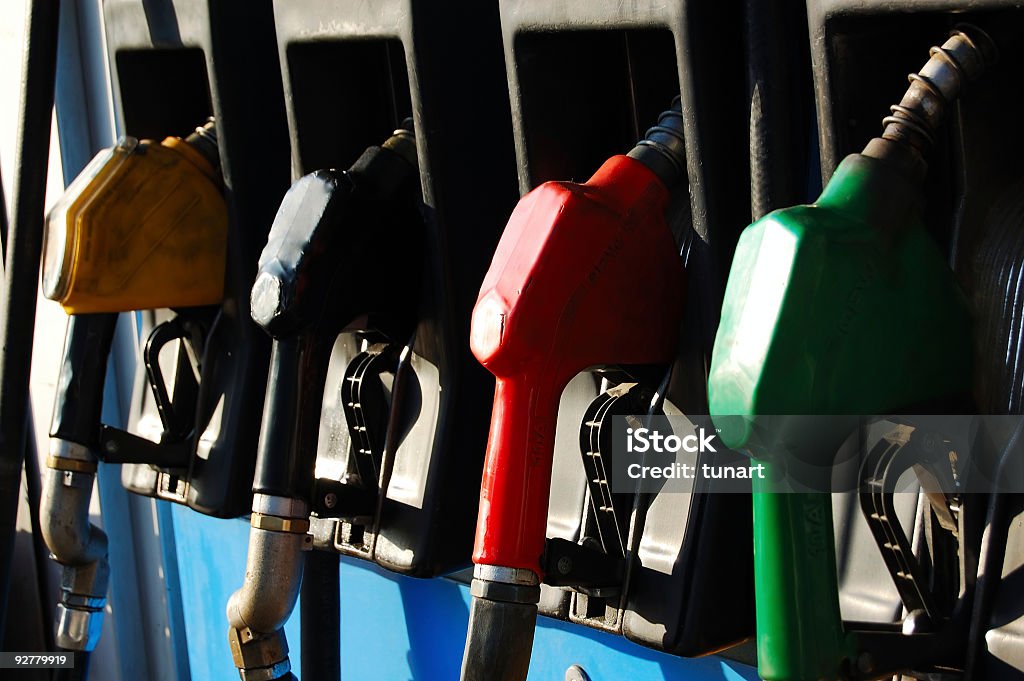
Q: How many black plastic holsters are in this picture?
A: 4